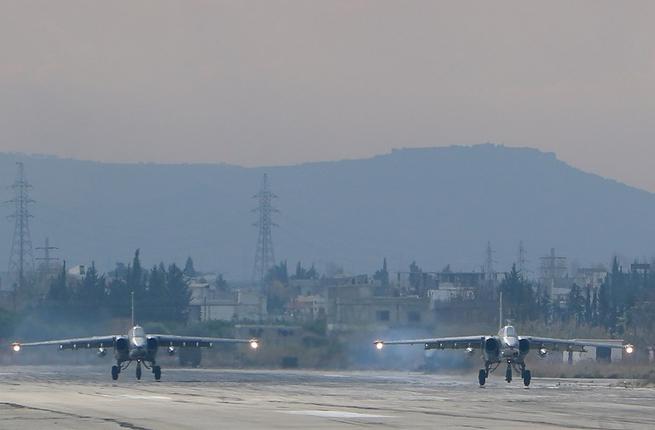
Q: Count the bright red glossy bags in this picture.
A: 0